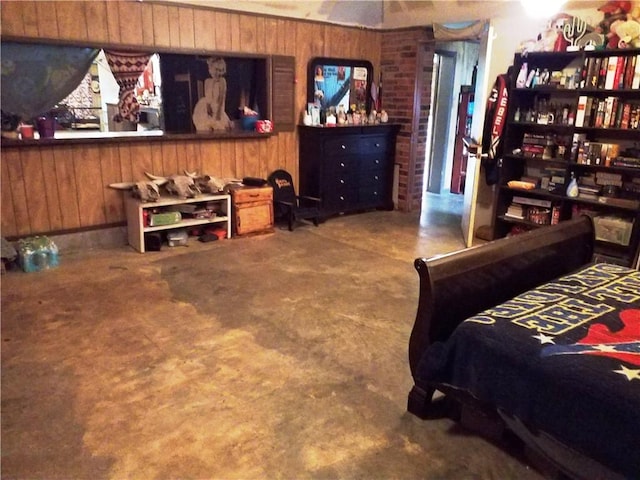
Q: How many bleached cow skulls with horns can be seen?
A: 3